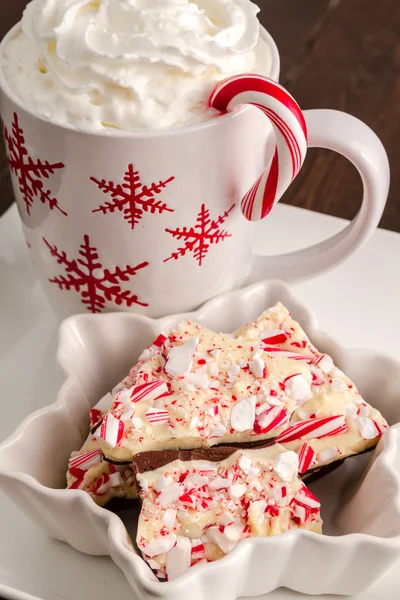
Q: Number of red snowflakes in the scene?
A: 4